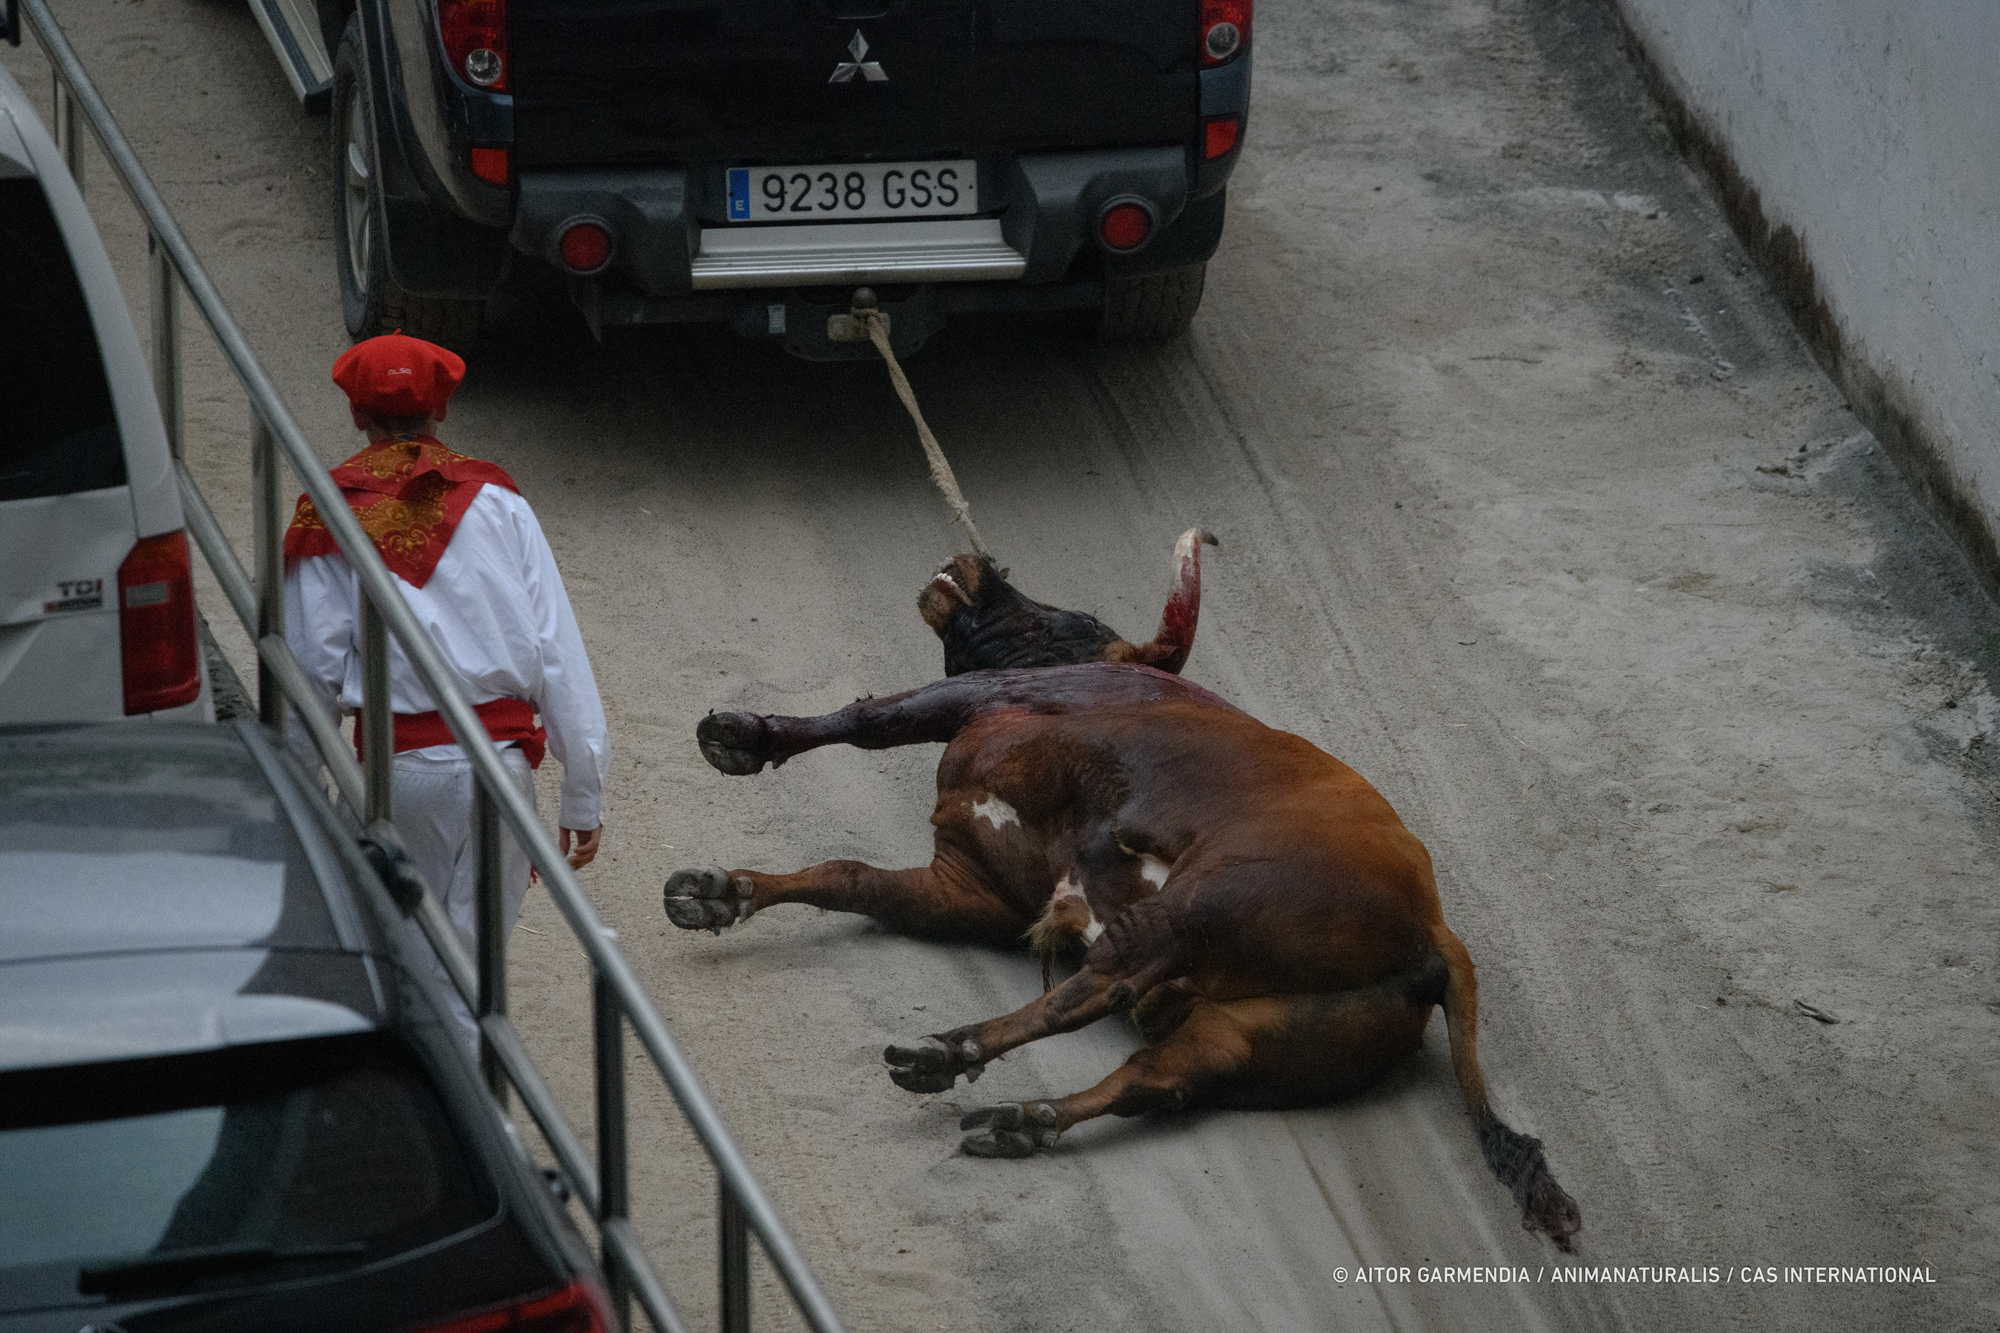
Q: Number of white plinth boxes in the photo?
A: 0